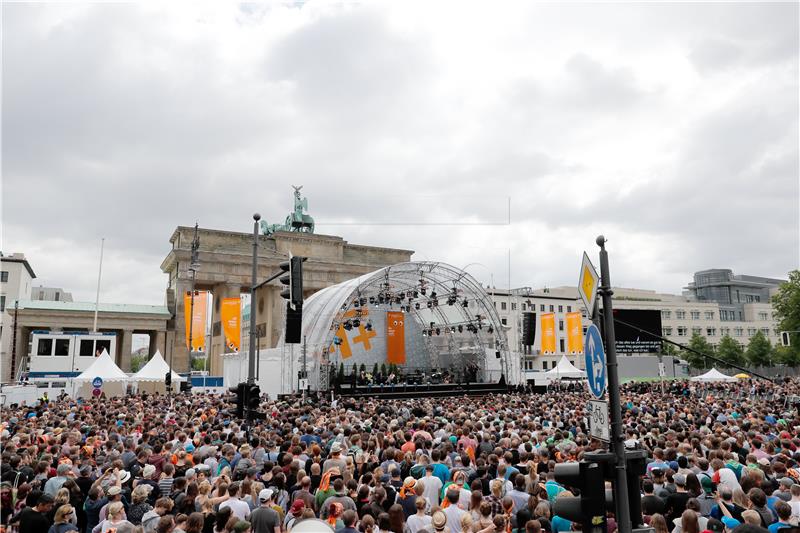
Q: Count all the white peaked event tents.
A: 4